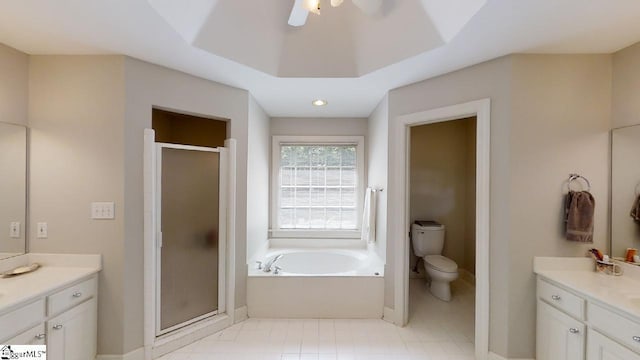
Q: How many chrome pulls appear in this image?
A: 6